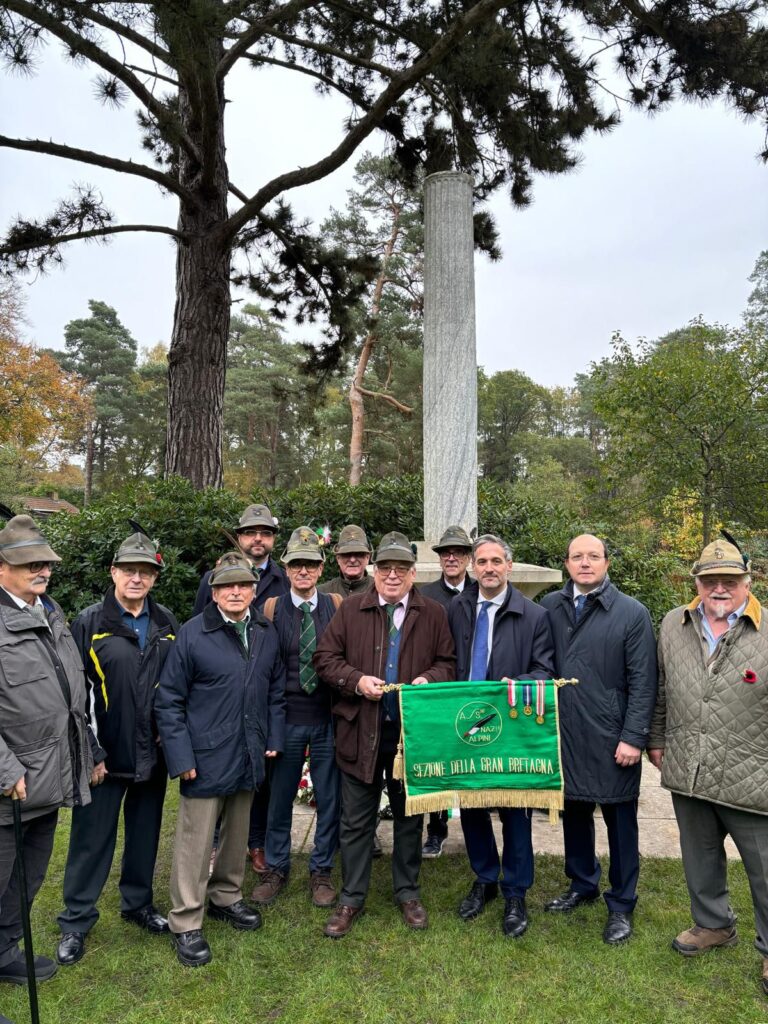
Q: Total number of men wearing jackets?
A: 11